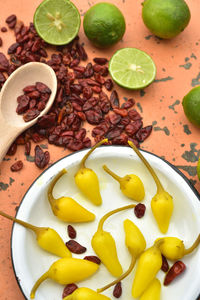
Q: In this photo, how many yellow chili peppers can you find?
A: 12